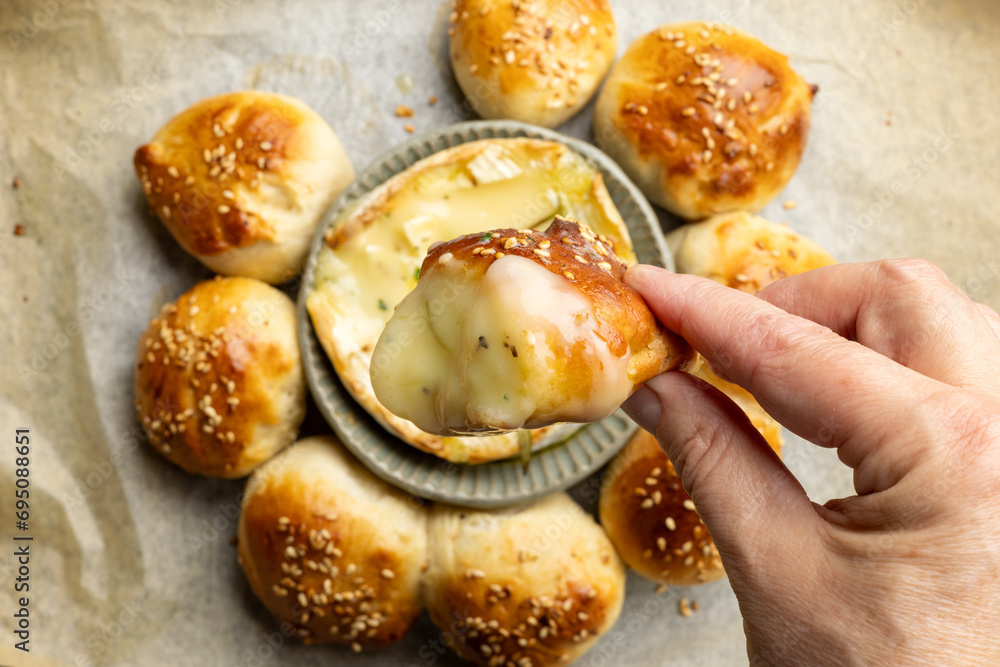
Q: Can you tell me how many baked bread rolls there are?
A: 9